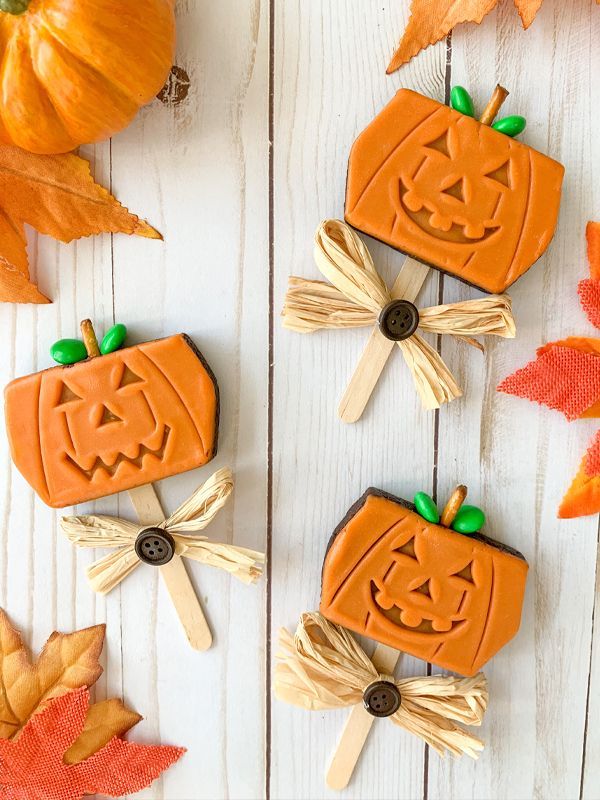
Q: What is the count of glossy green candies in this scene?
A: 6